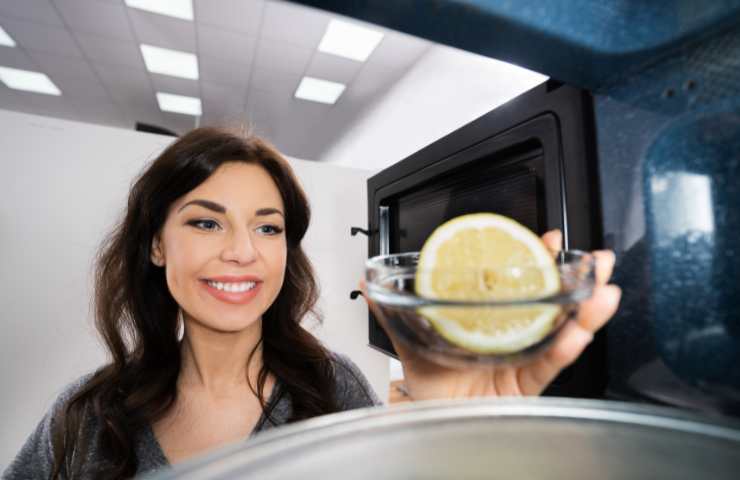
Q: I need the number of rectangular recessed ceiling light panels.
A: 7